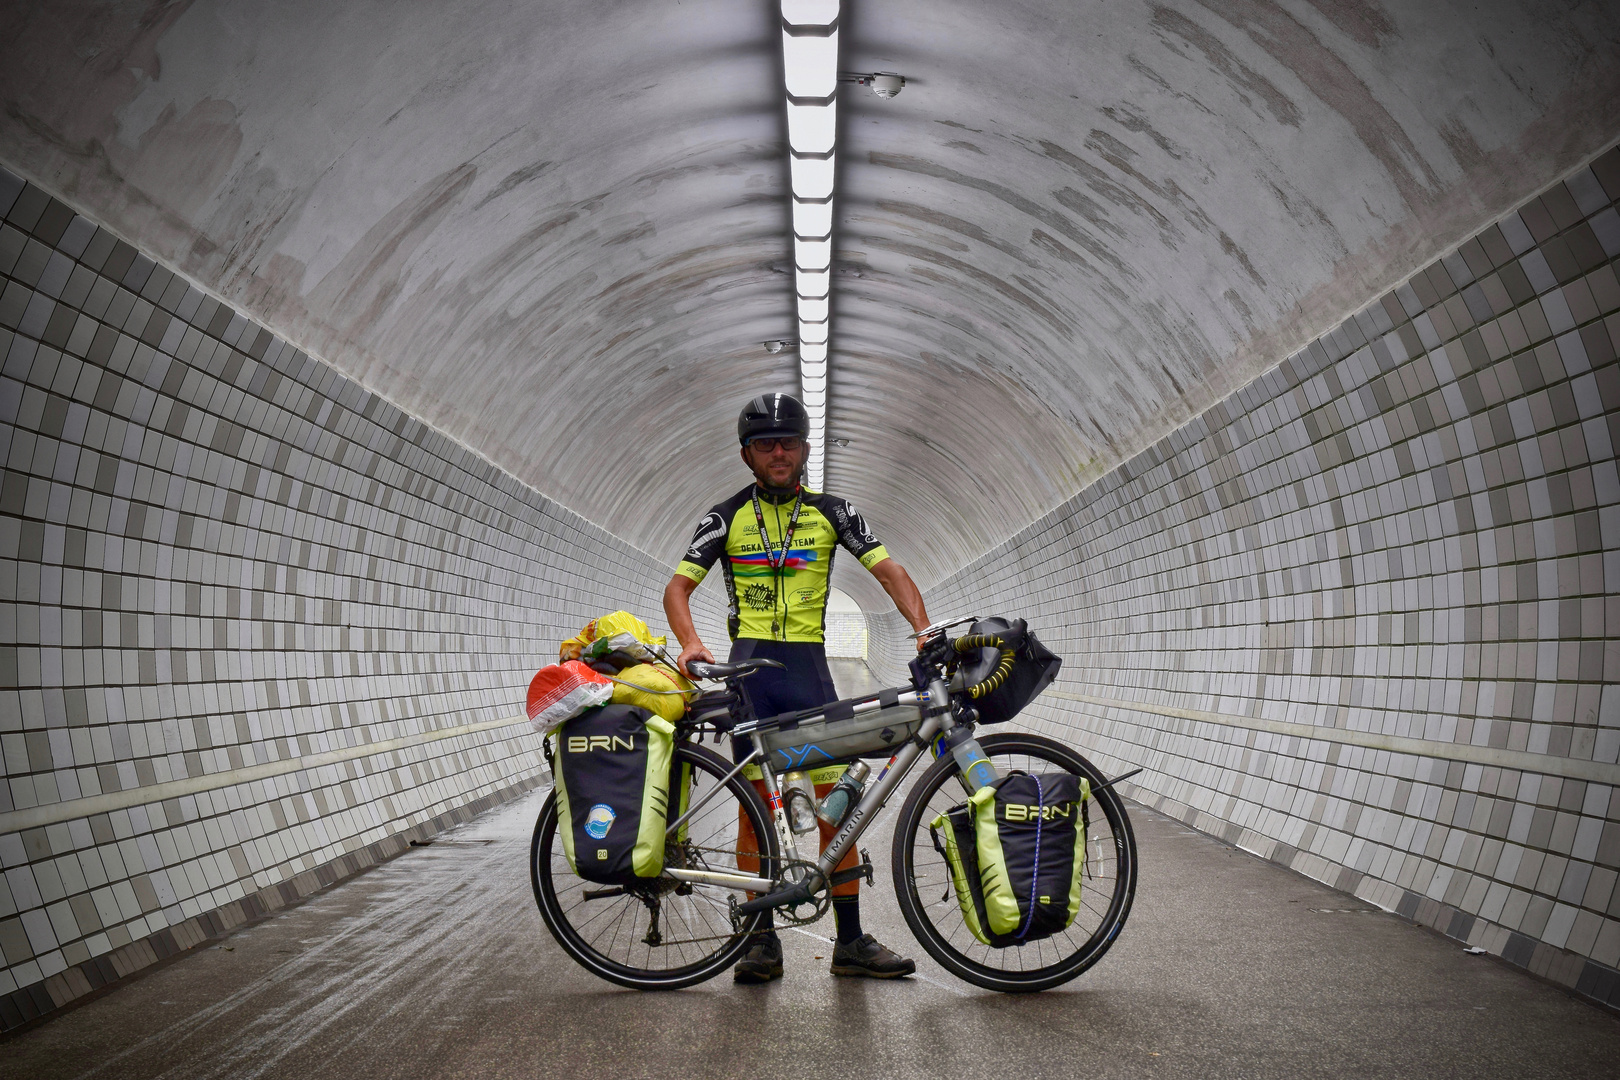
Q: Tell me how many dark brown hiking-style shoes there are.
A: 2